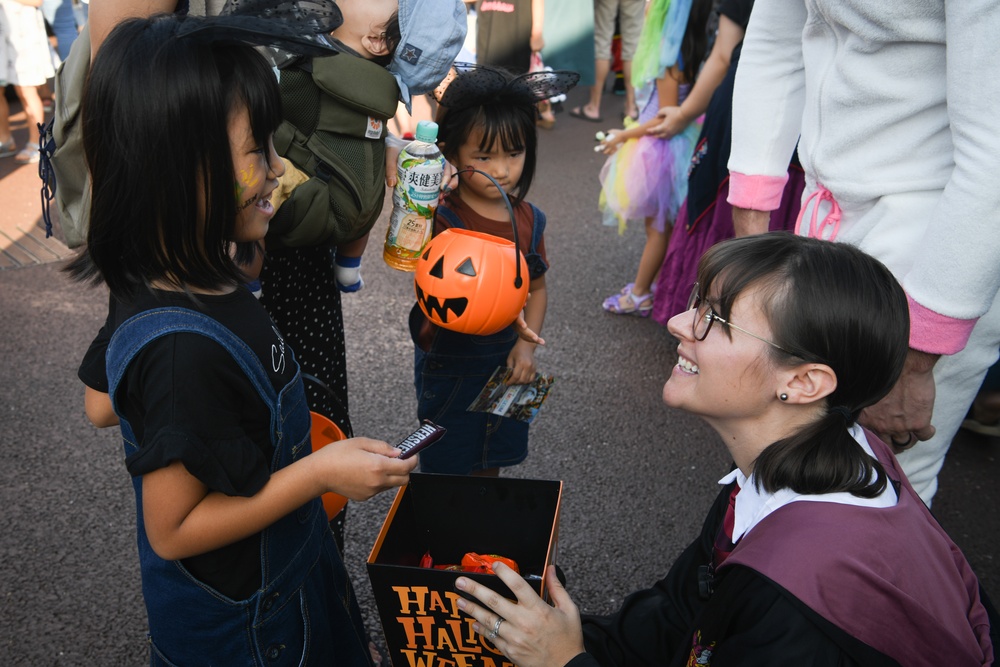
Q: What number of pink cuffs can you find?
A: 2